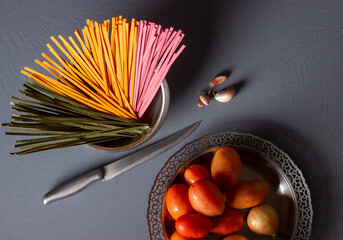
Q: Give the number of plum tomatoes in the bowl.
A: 9